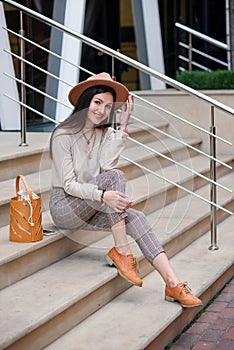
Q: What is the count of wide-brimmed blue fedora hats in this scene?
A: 0